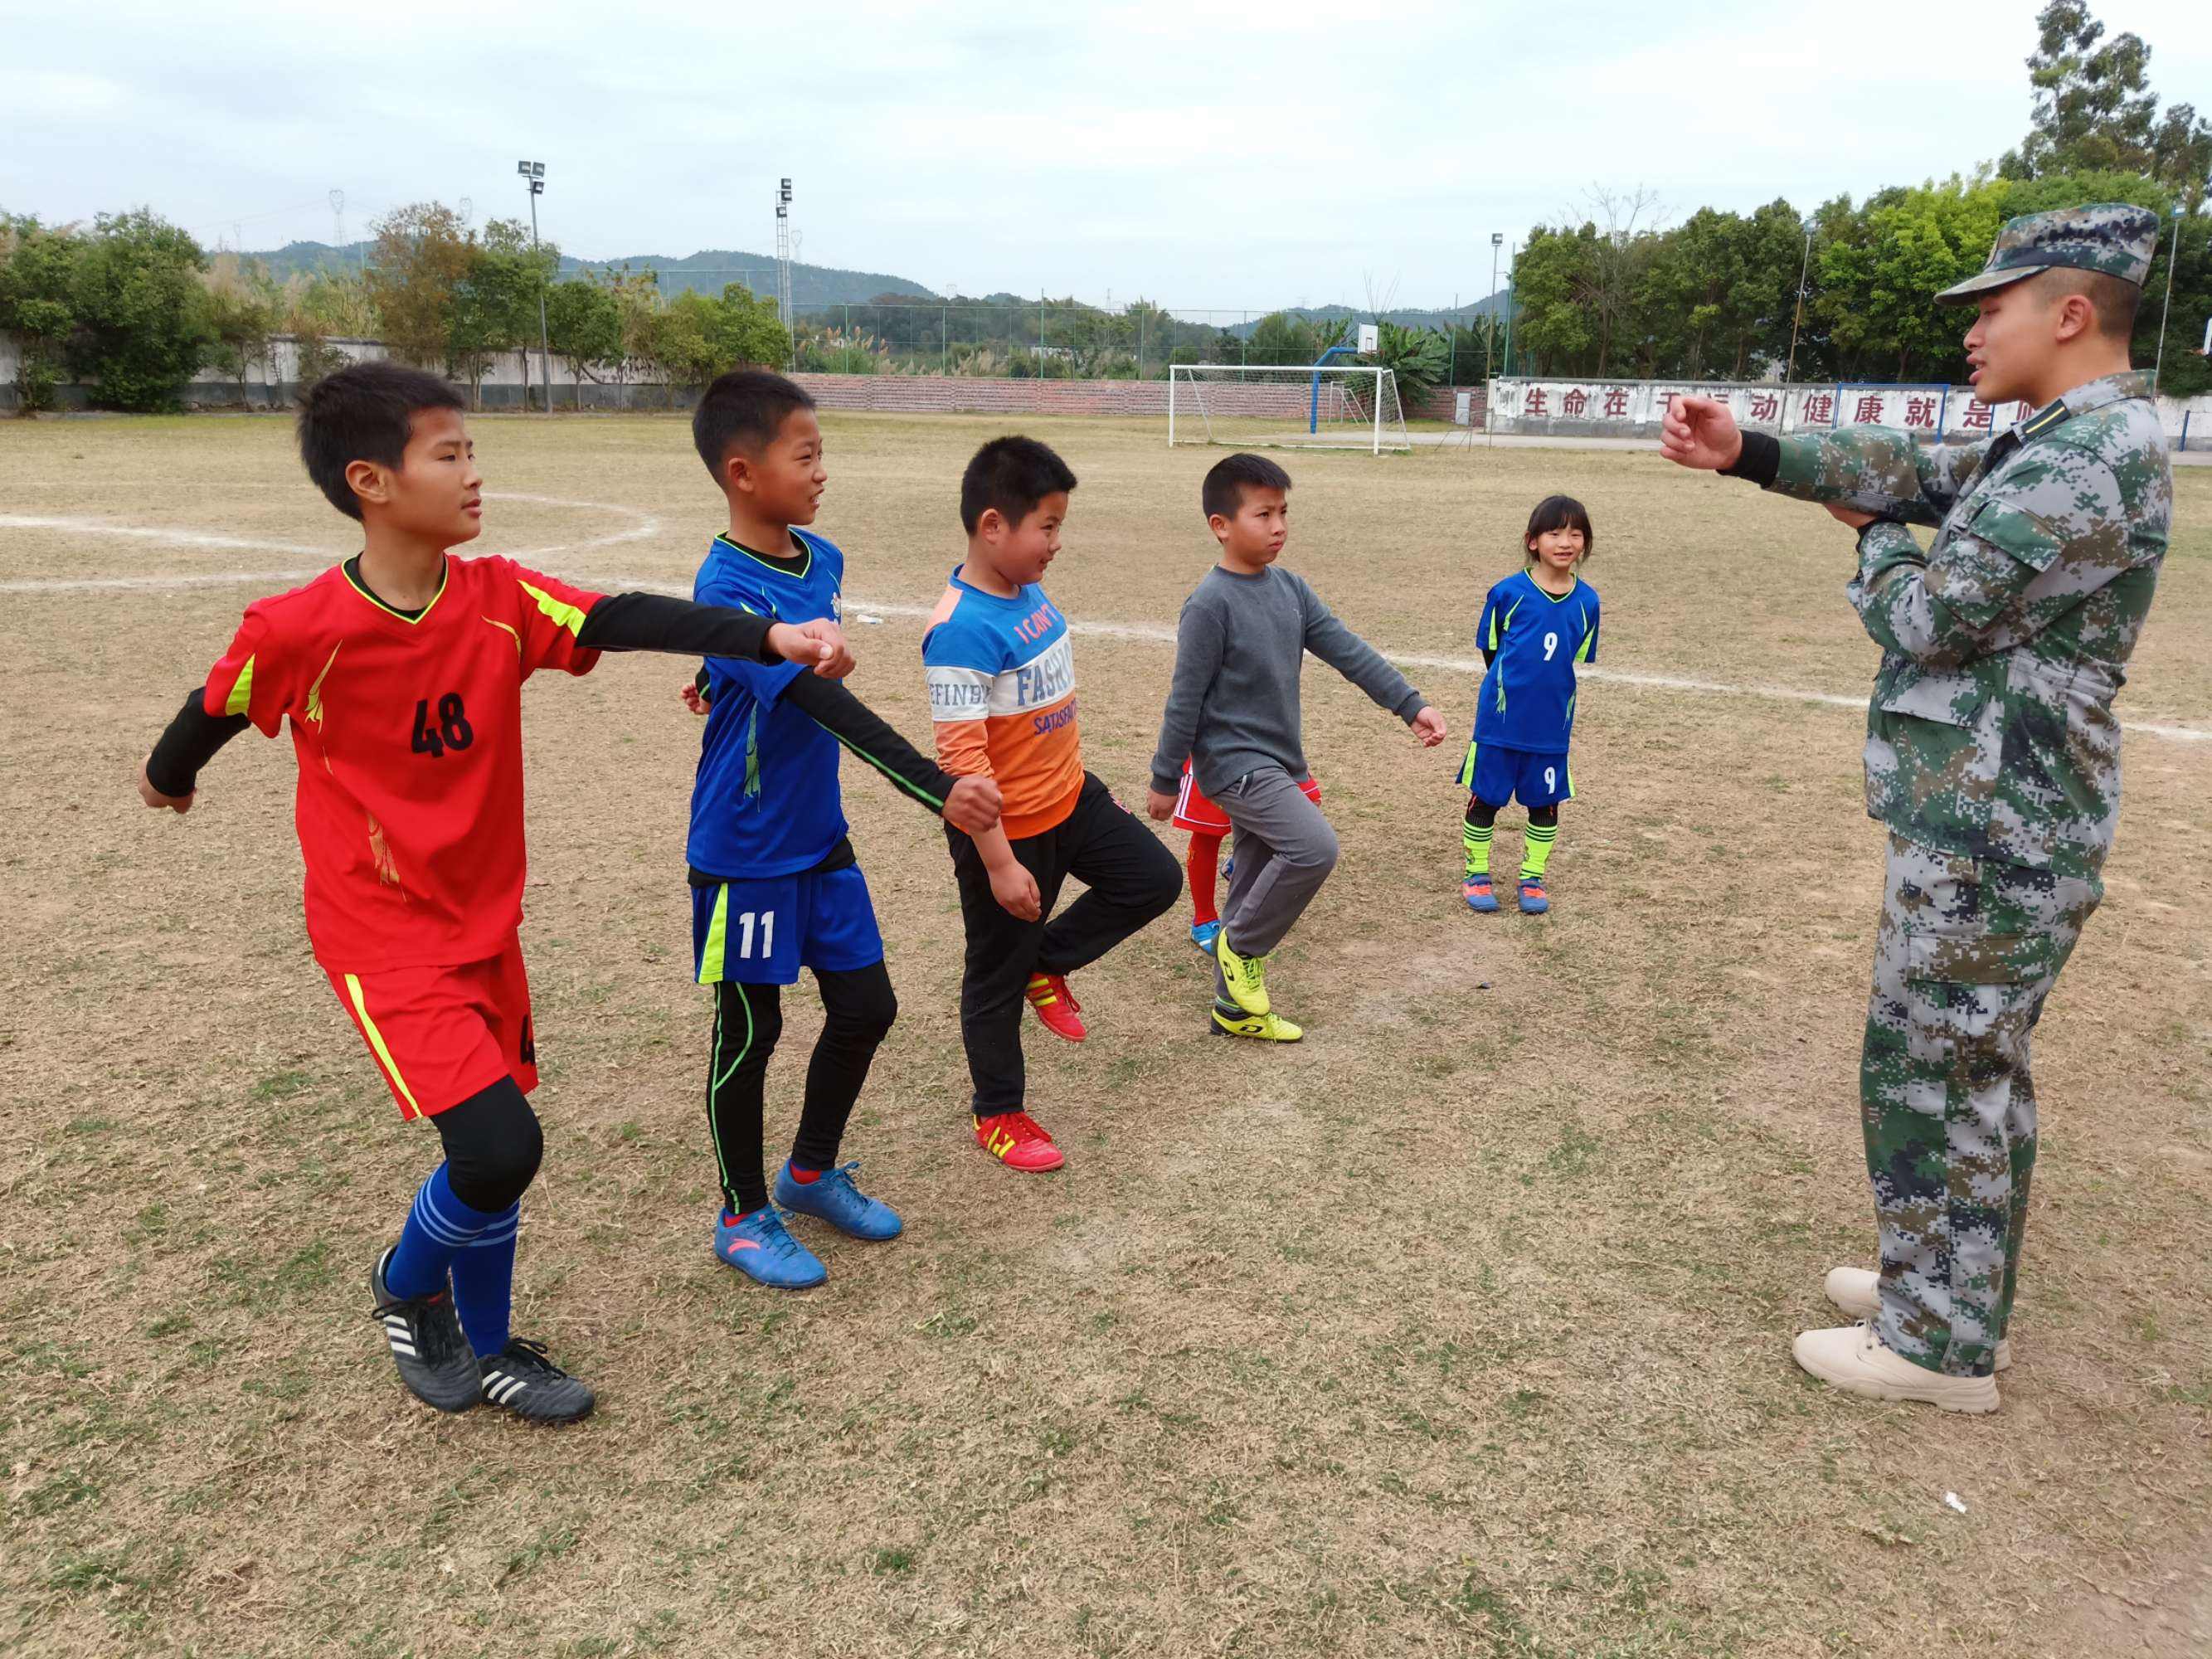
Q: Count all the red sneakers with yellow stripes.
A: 2